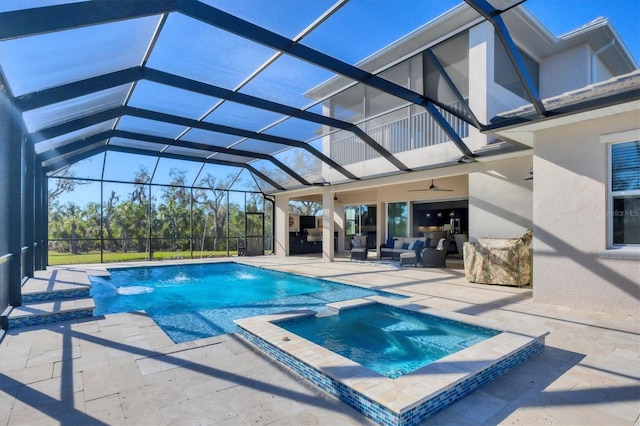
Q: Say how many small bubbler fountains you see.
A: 2